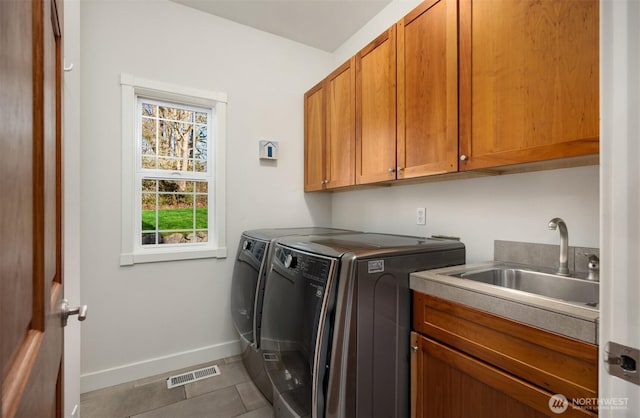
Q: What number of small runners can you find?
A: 0